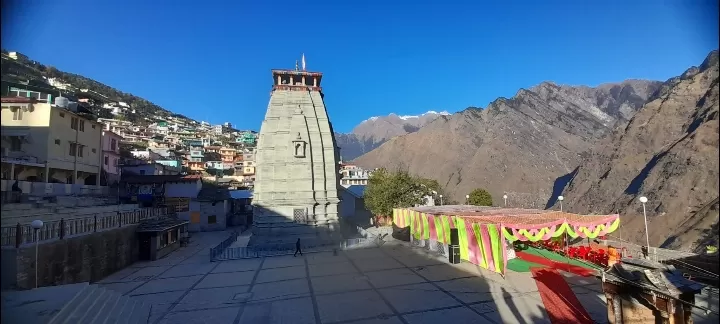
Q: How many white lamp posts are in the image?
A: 6